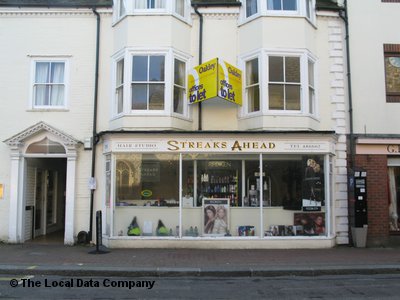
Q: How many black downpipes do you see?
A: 3